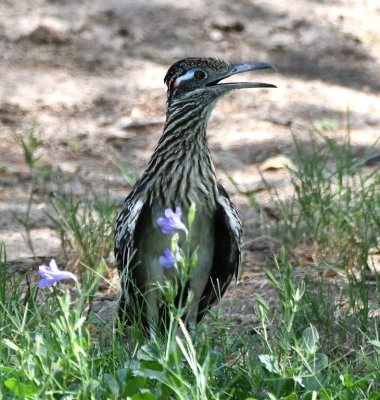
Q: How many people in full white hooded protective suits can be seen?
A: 0